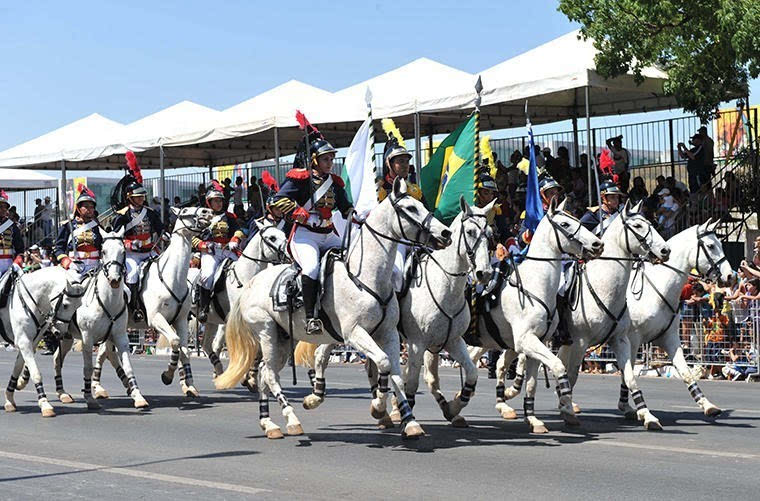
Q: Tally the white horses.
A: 9